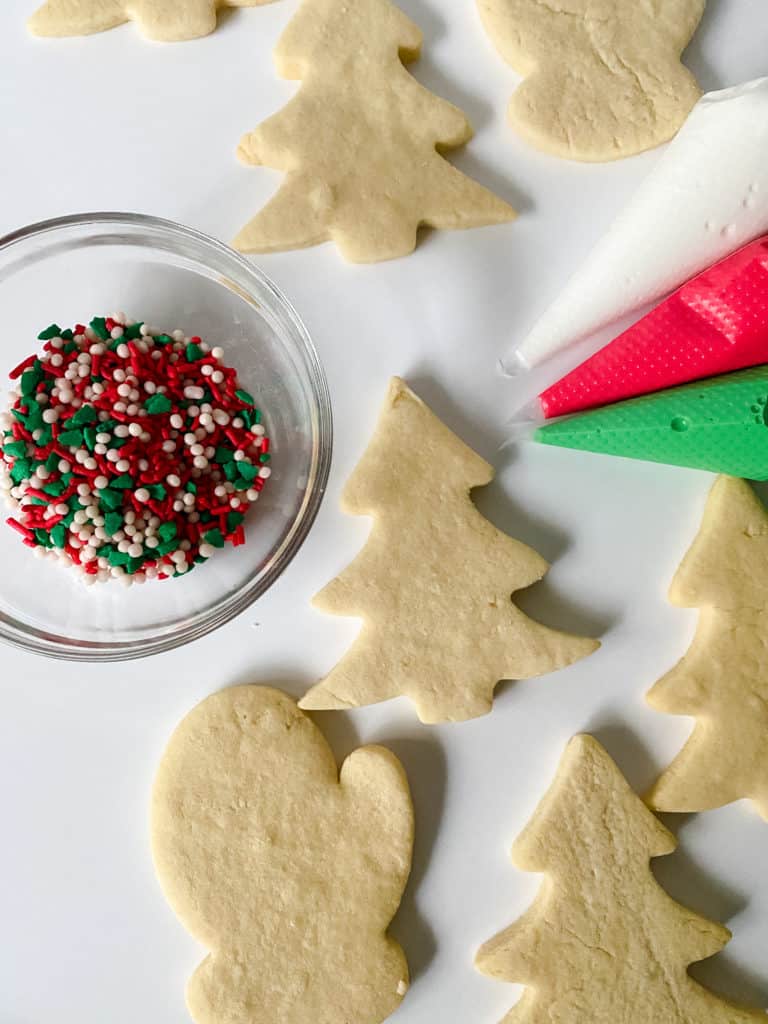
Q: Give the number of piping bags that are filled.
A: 3